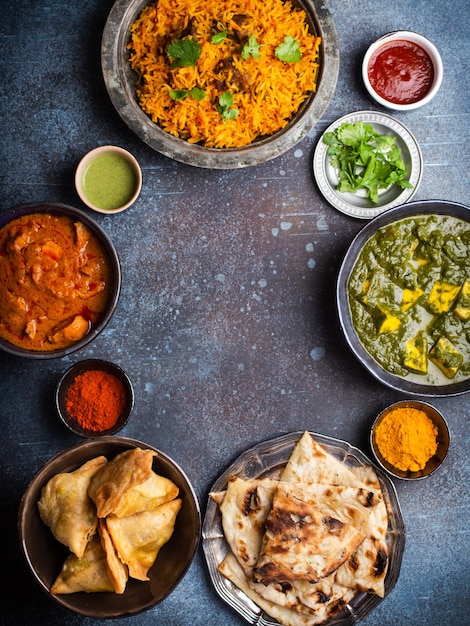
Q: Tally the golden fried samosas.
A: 5